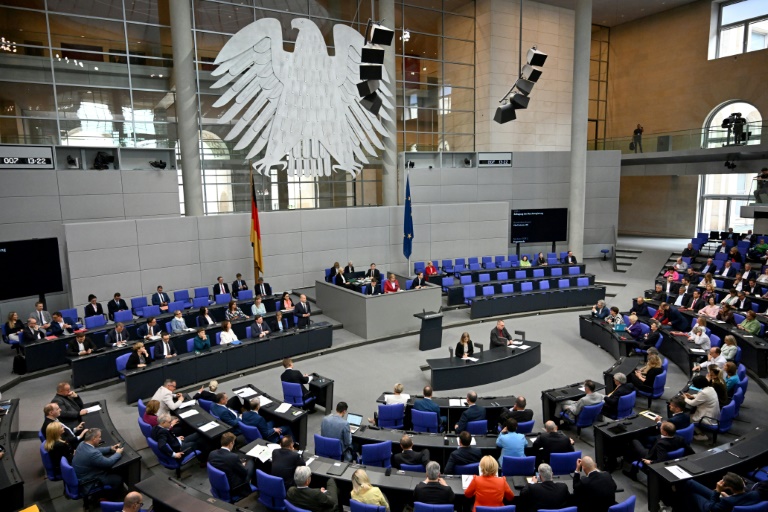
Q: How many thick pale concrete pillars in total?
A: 3